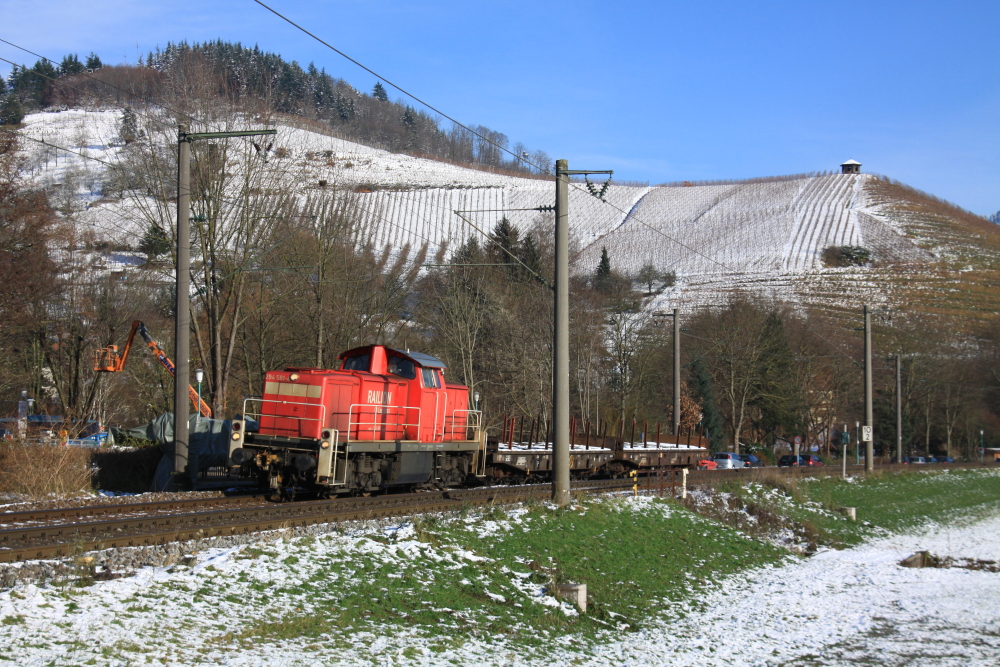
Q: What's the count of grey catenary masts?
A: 5